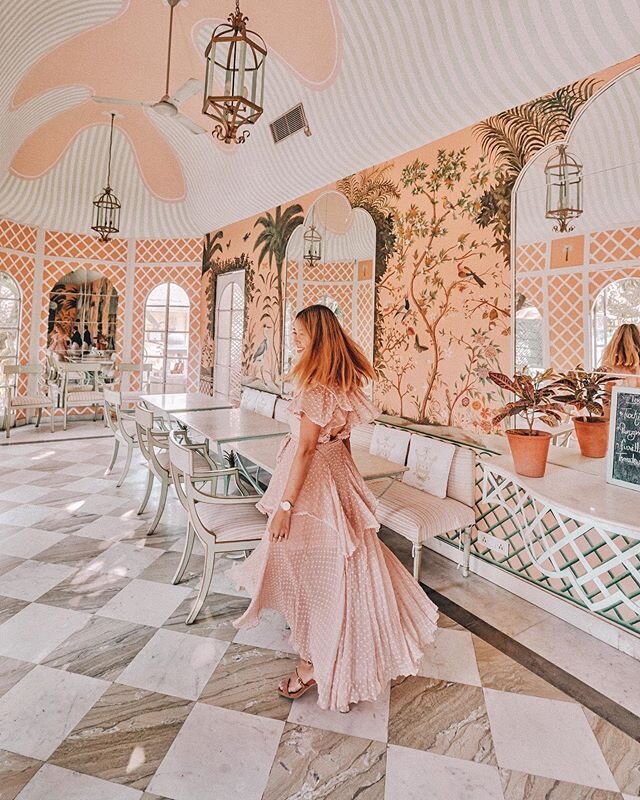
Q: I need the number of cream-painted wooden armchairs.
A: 6